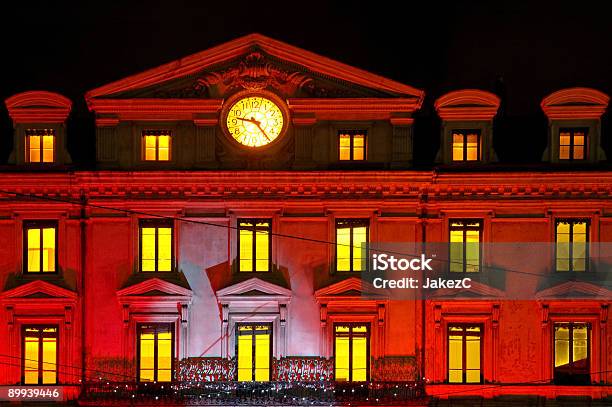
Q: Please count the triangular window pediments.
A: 6